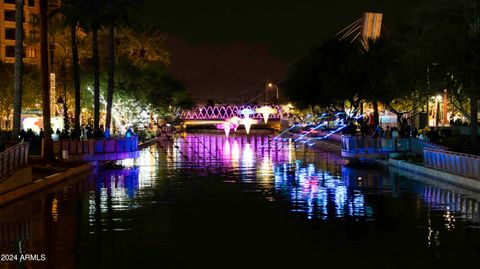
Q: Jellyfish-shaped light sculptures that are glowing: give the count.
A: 5